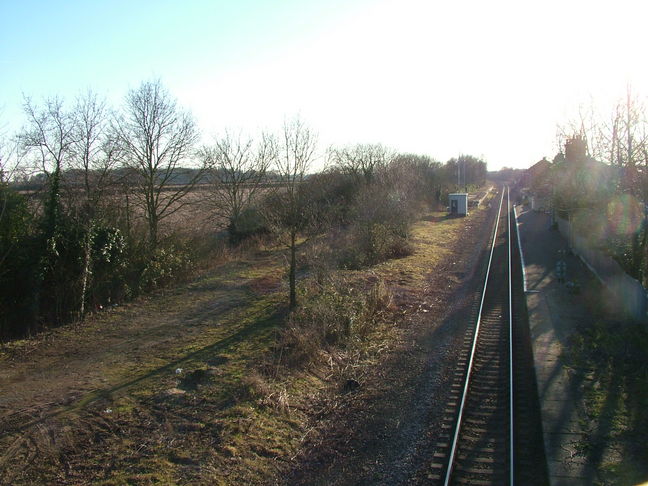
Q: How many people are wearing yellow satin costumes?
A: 0